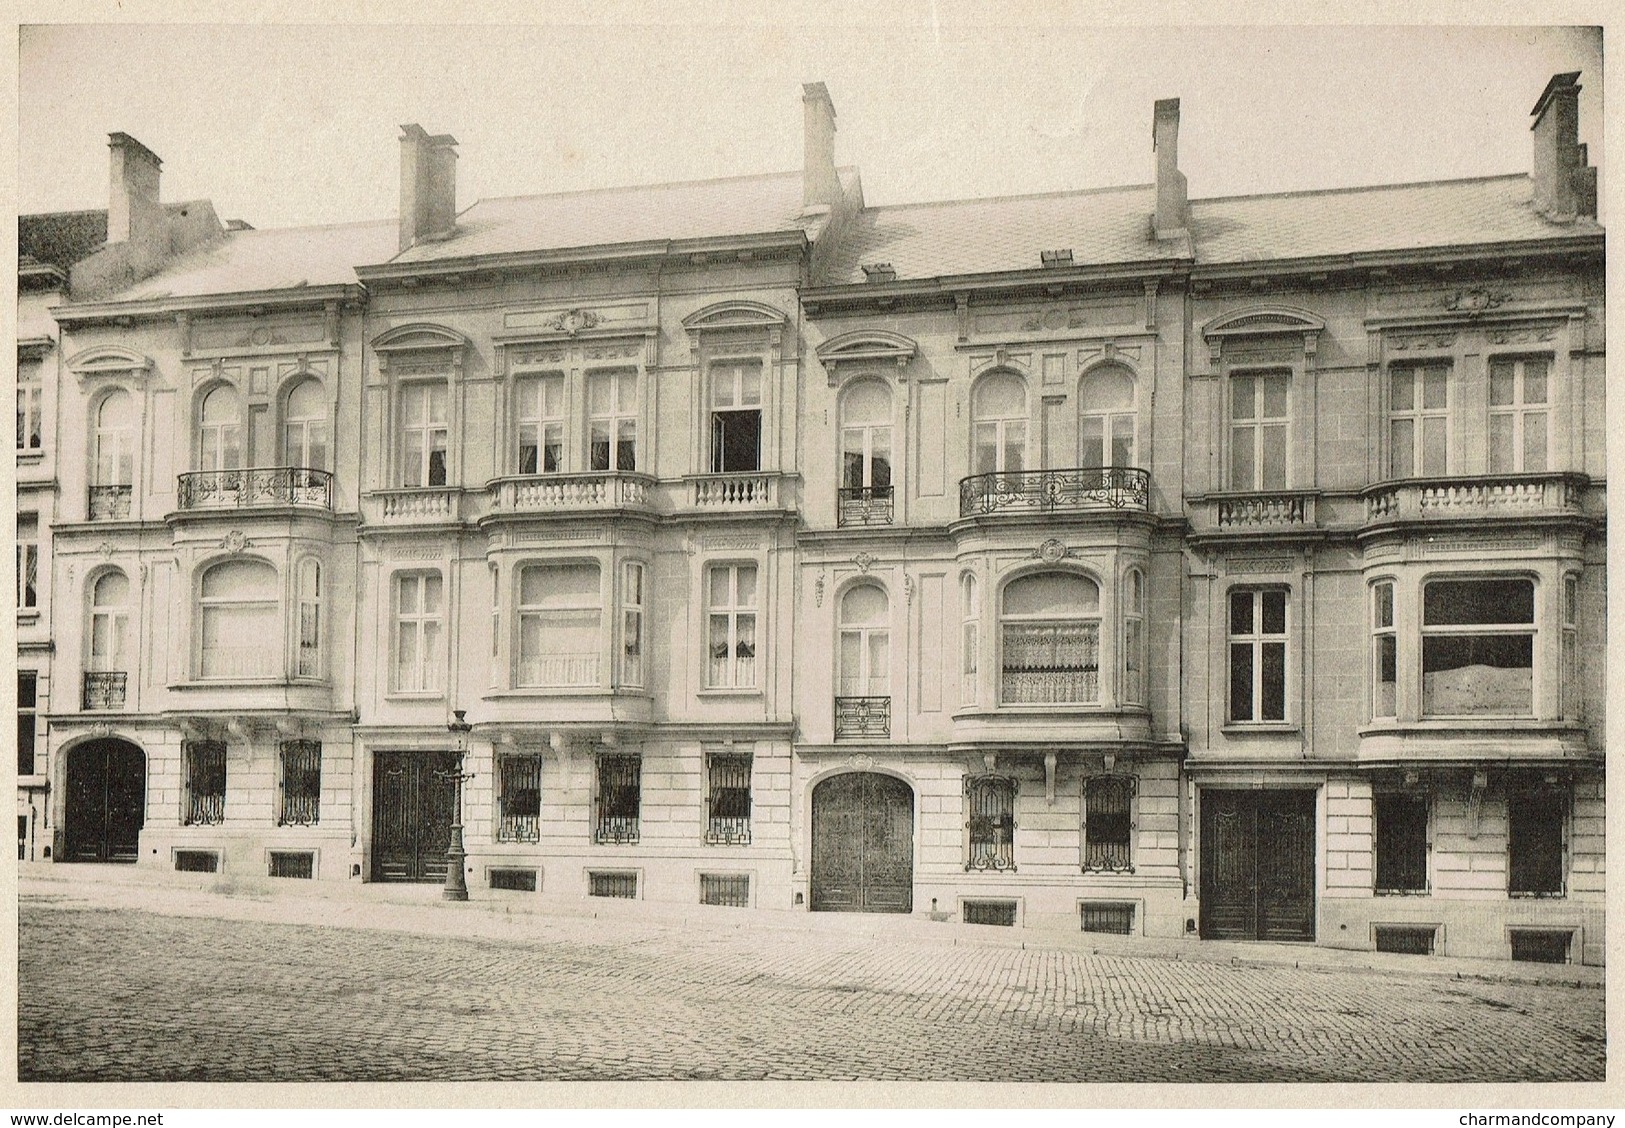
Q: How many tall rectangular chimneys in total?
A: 5